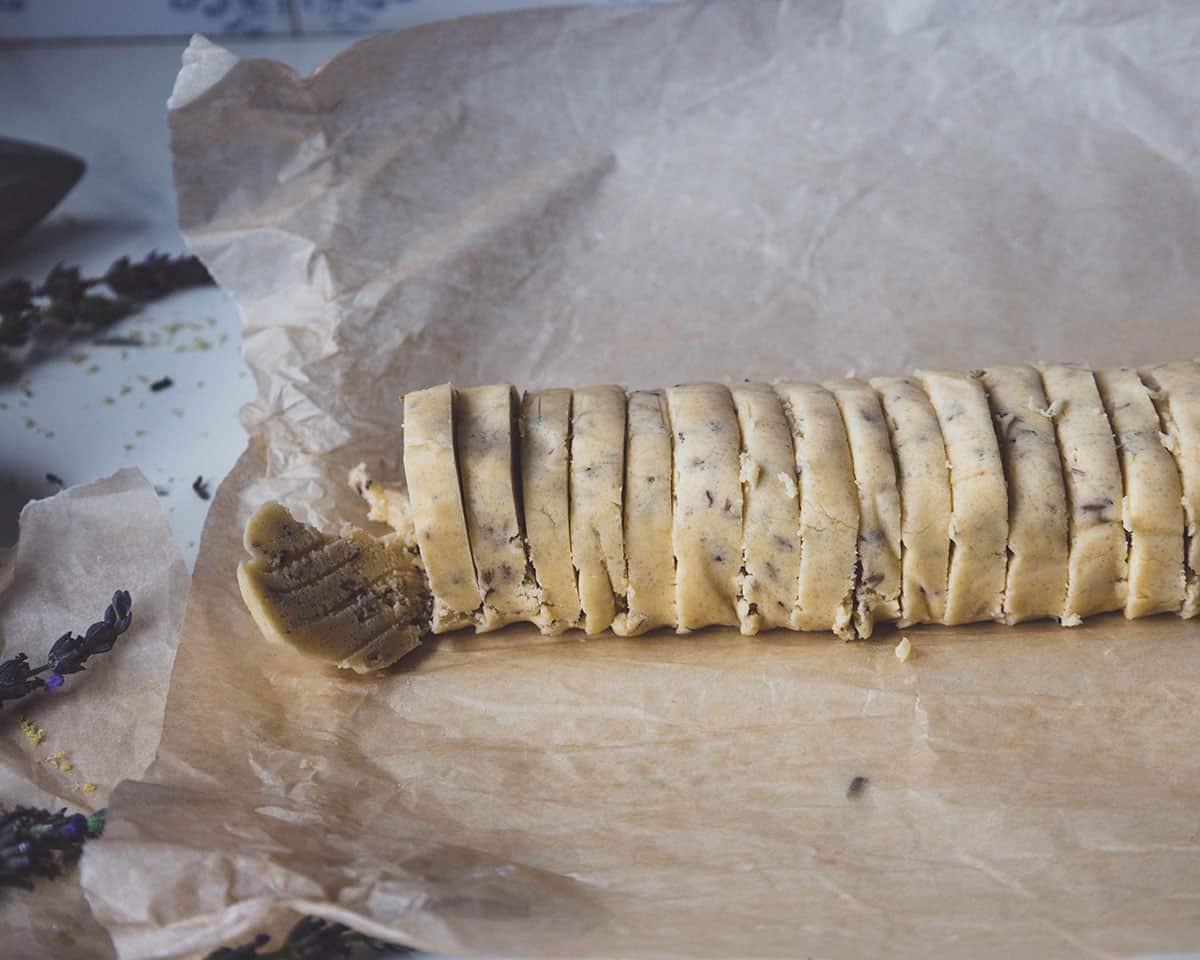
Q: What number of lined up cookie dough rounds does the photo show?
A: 15